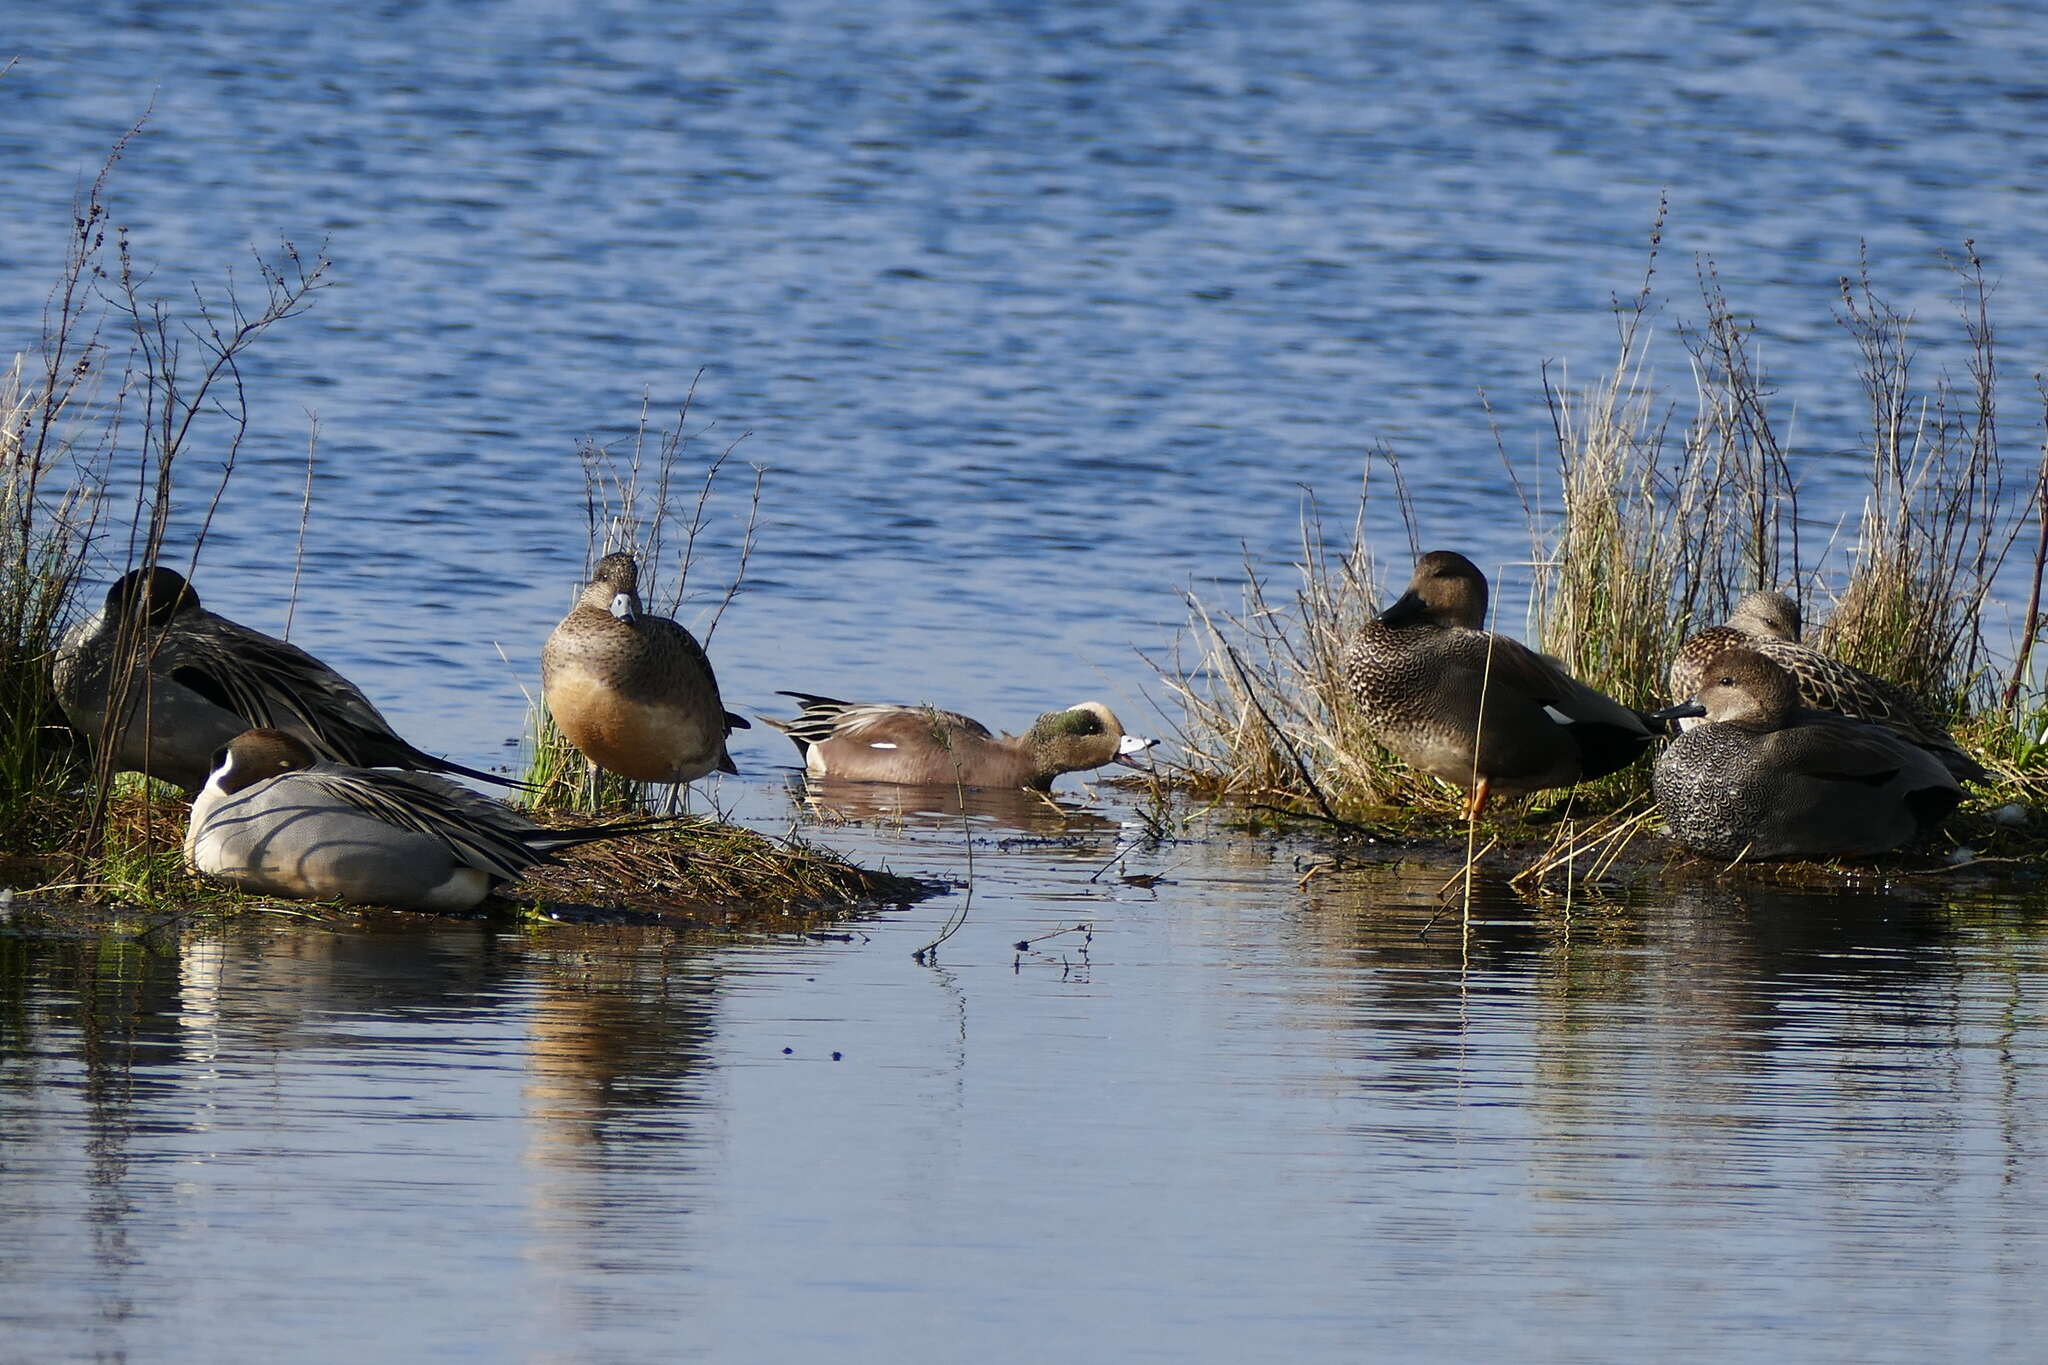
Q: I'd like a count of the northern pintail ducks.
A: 2